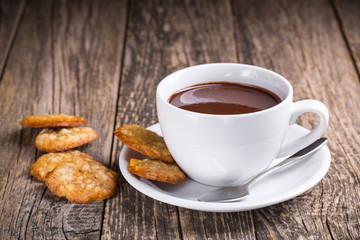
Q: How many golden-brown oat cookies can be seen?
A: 6